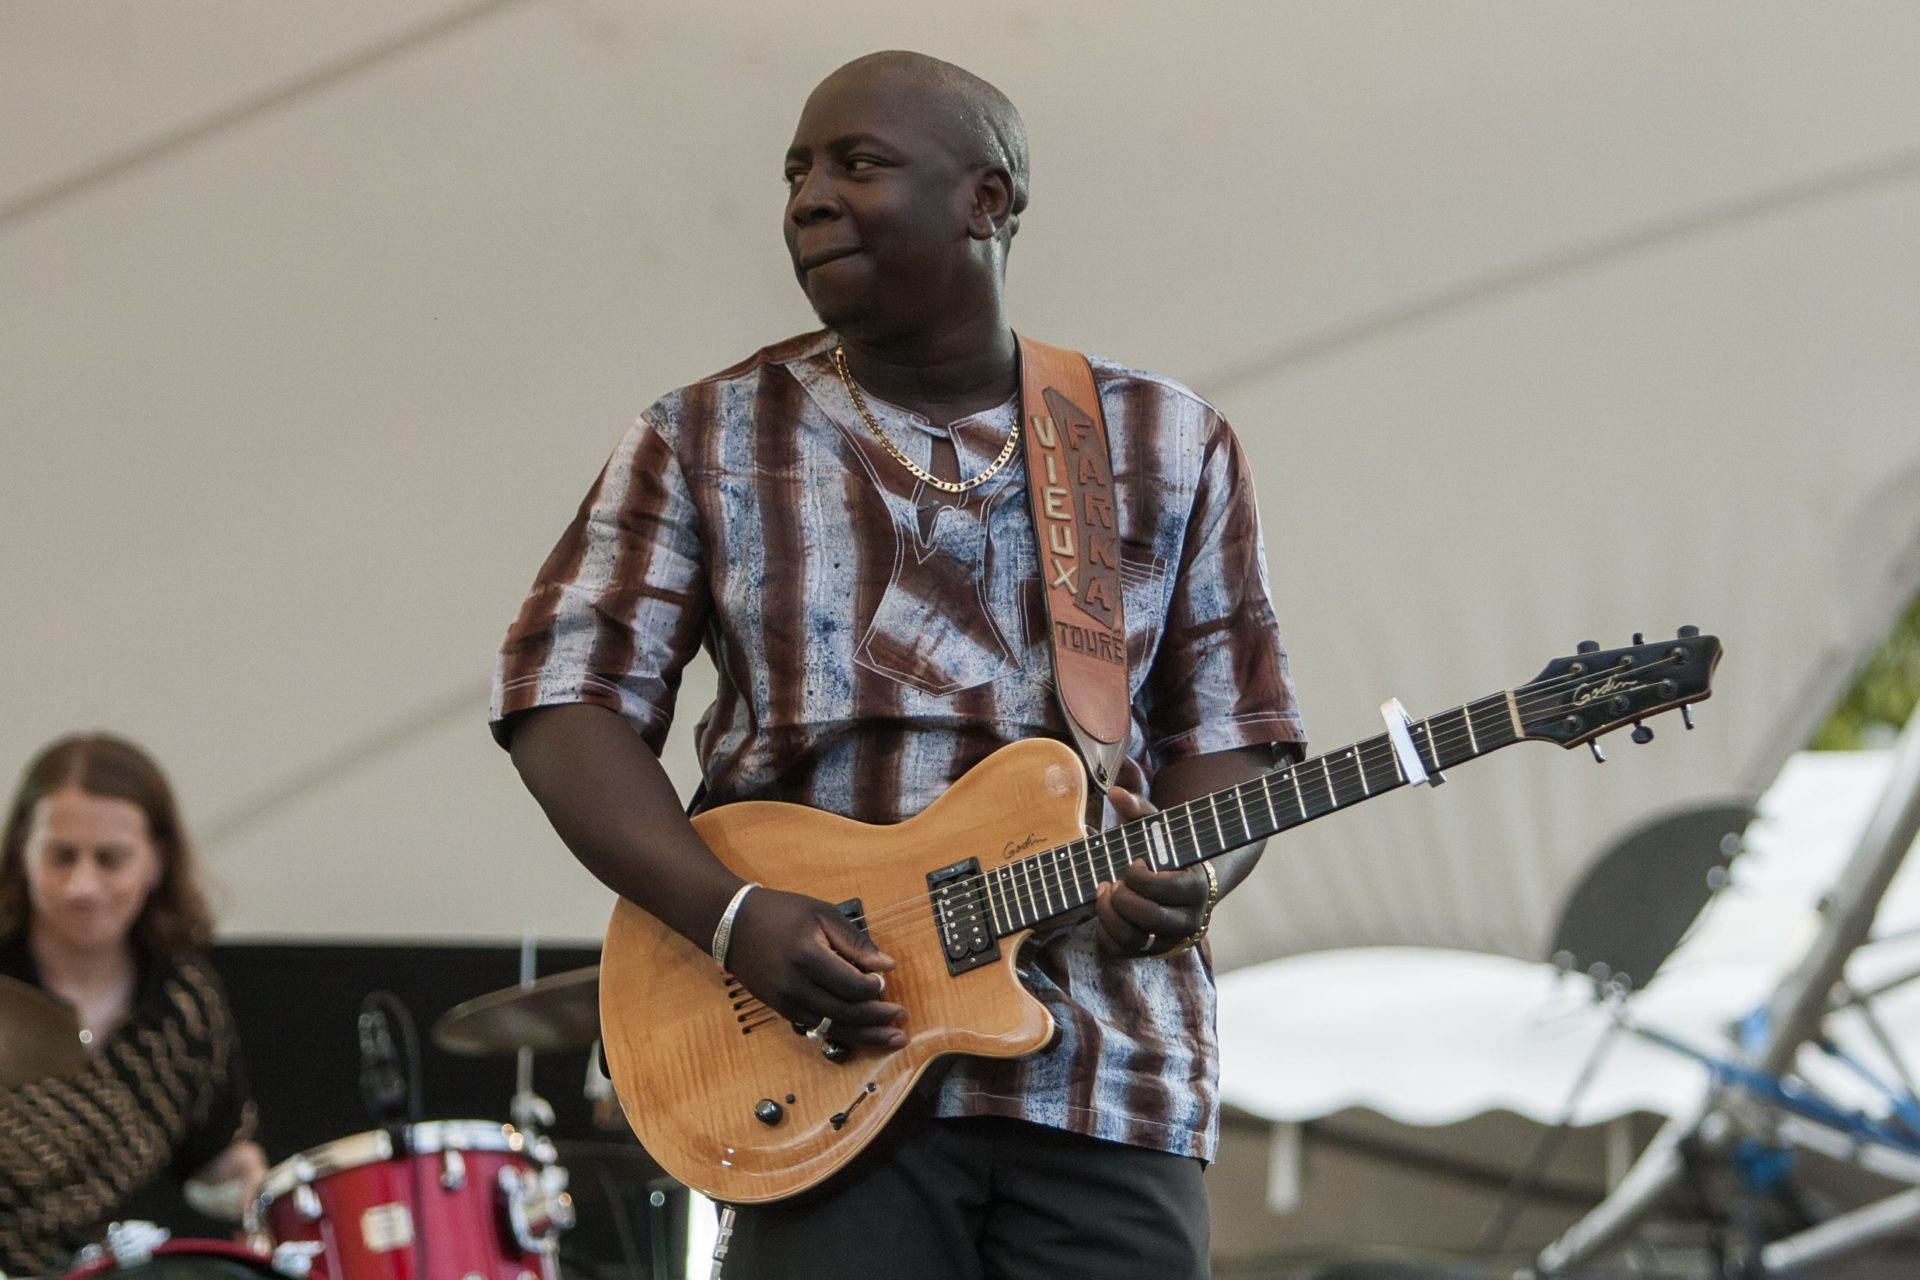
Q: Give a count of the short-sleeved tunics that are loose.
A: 1